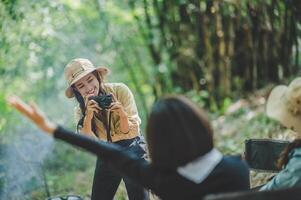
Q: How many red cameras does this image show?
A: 0